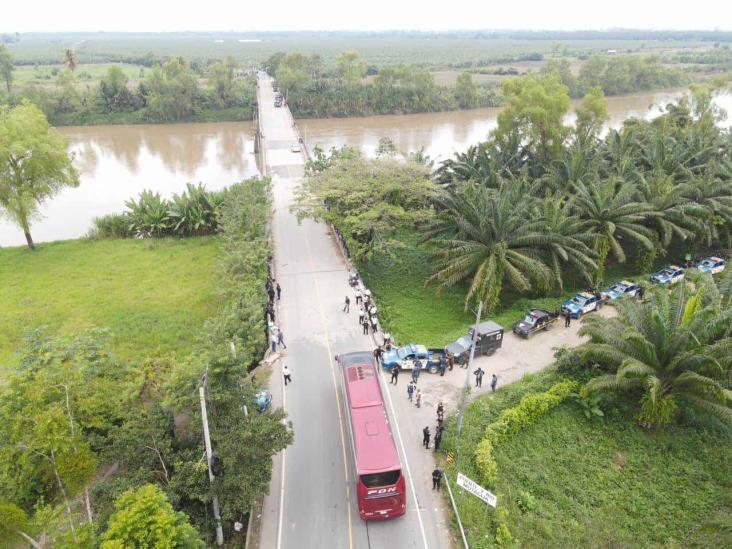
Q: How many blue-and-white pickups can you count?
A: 5